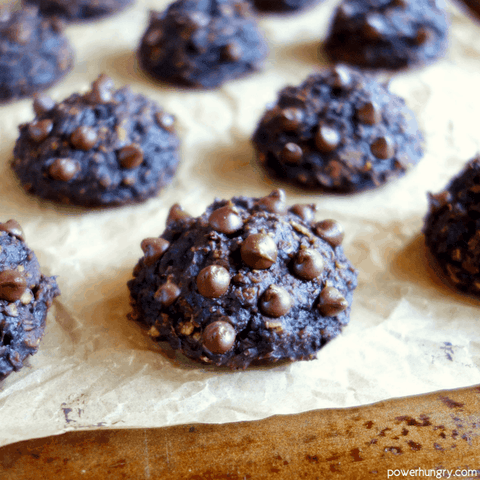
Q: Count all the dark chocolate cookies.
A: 10